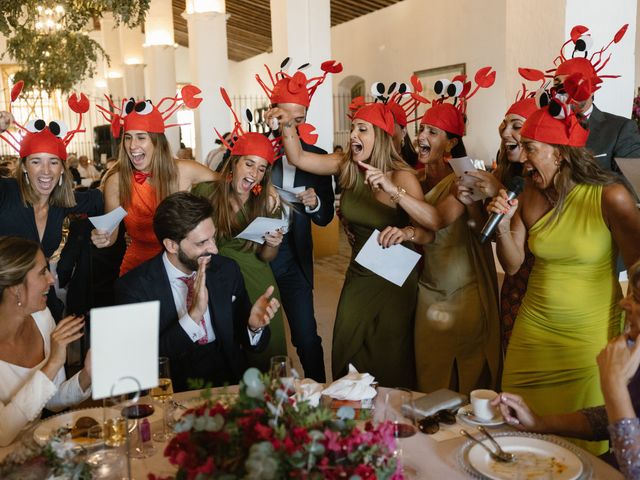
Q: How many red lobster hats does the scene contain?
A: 10